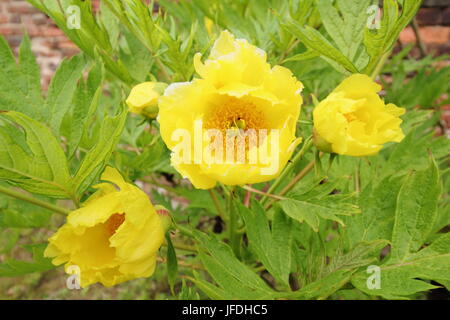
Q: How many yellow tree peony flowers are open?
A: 3